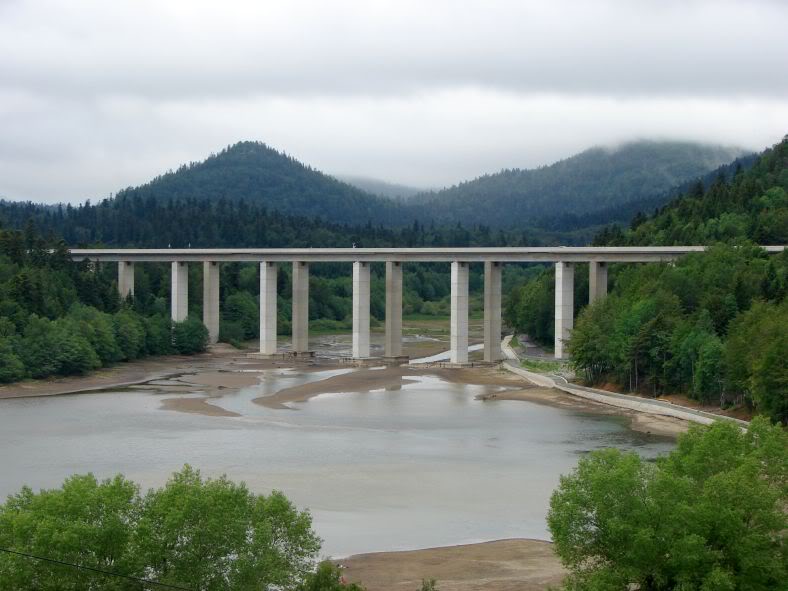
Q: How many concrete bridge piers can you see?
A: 11